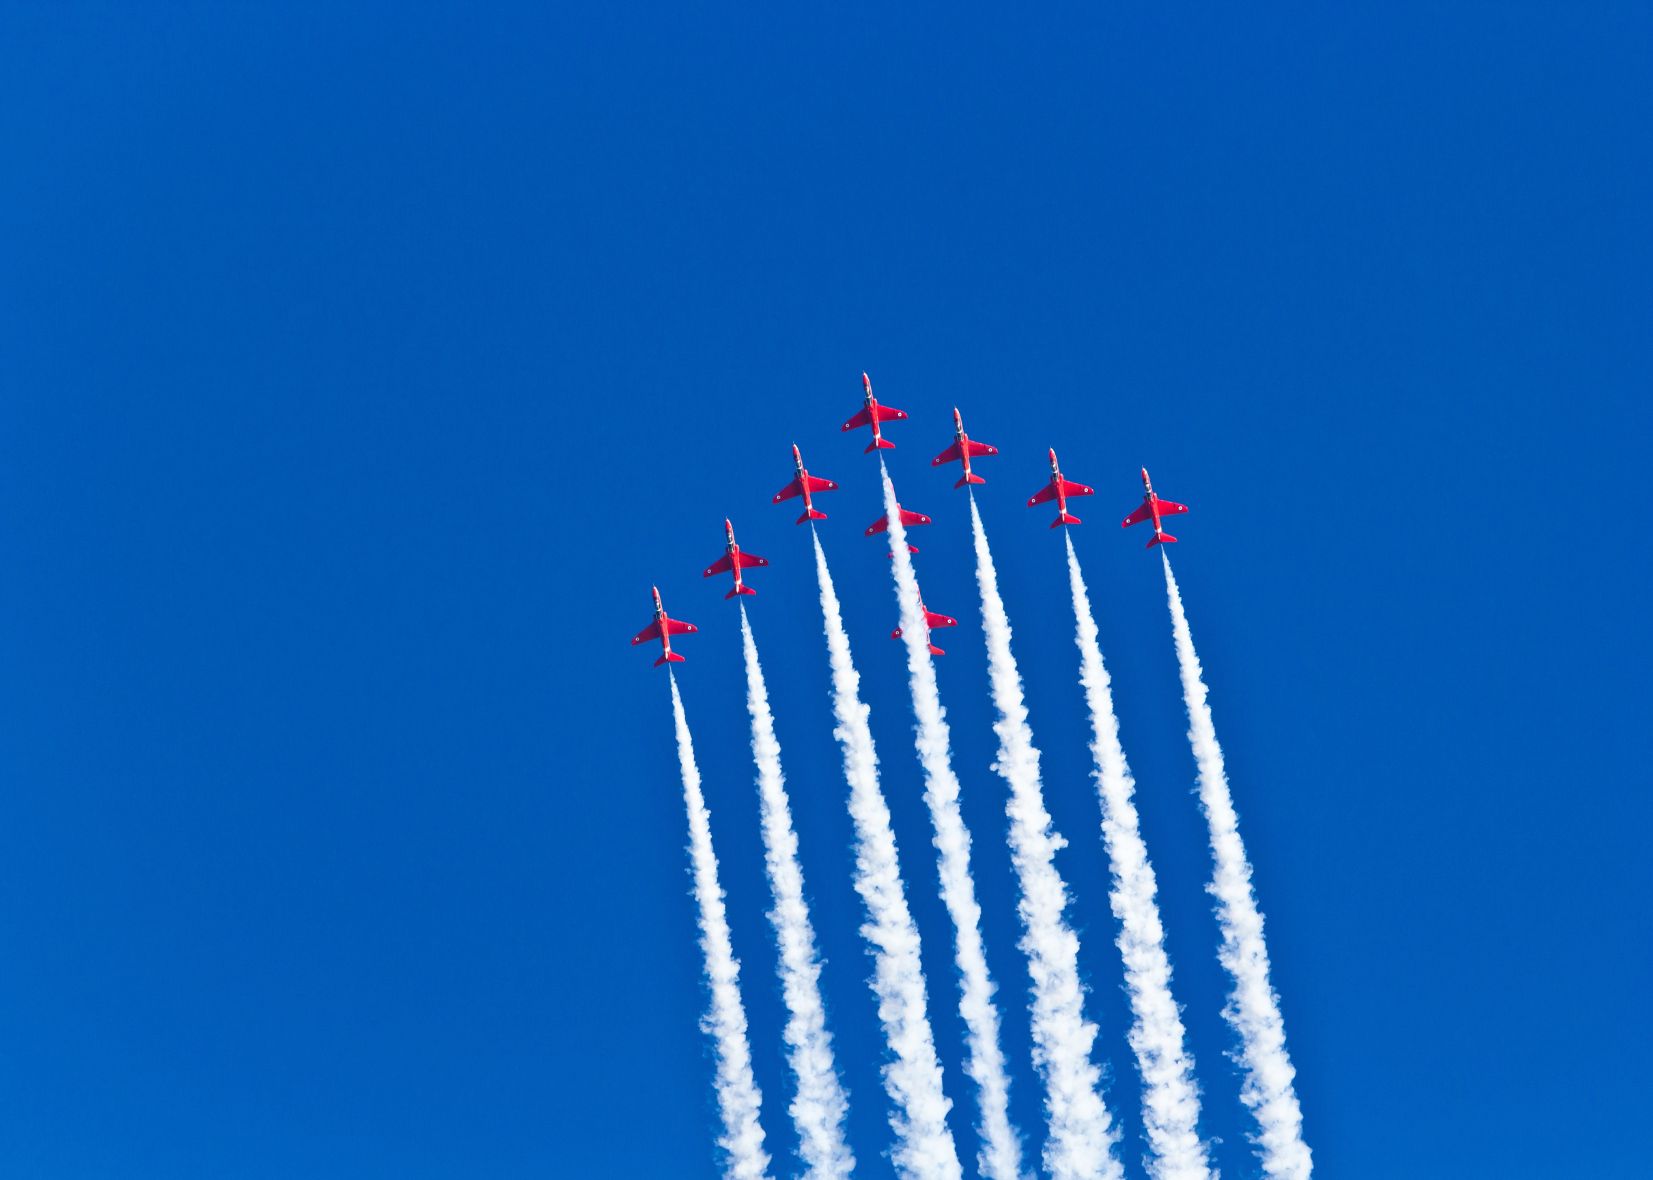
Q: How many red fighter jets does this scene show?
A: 9